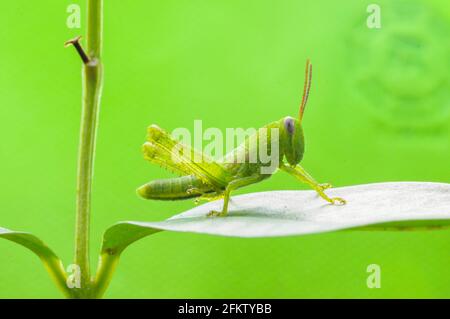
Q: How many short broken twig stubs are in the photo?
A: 1